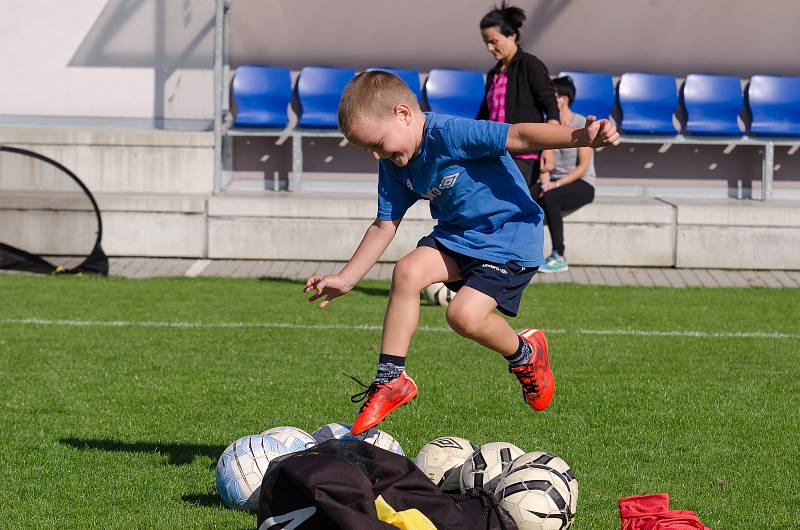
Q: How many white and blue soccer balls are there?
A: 4